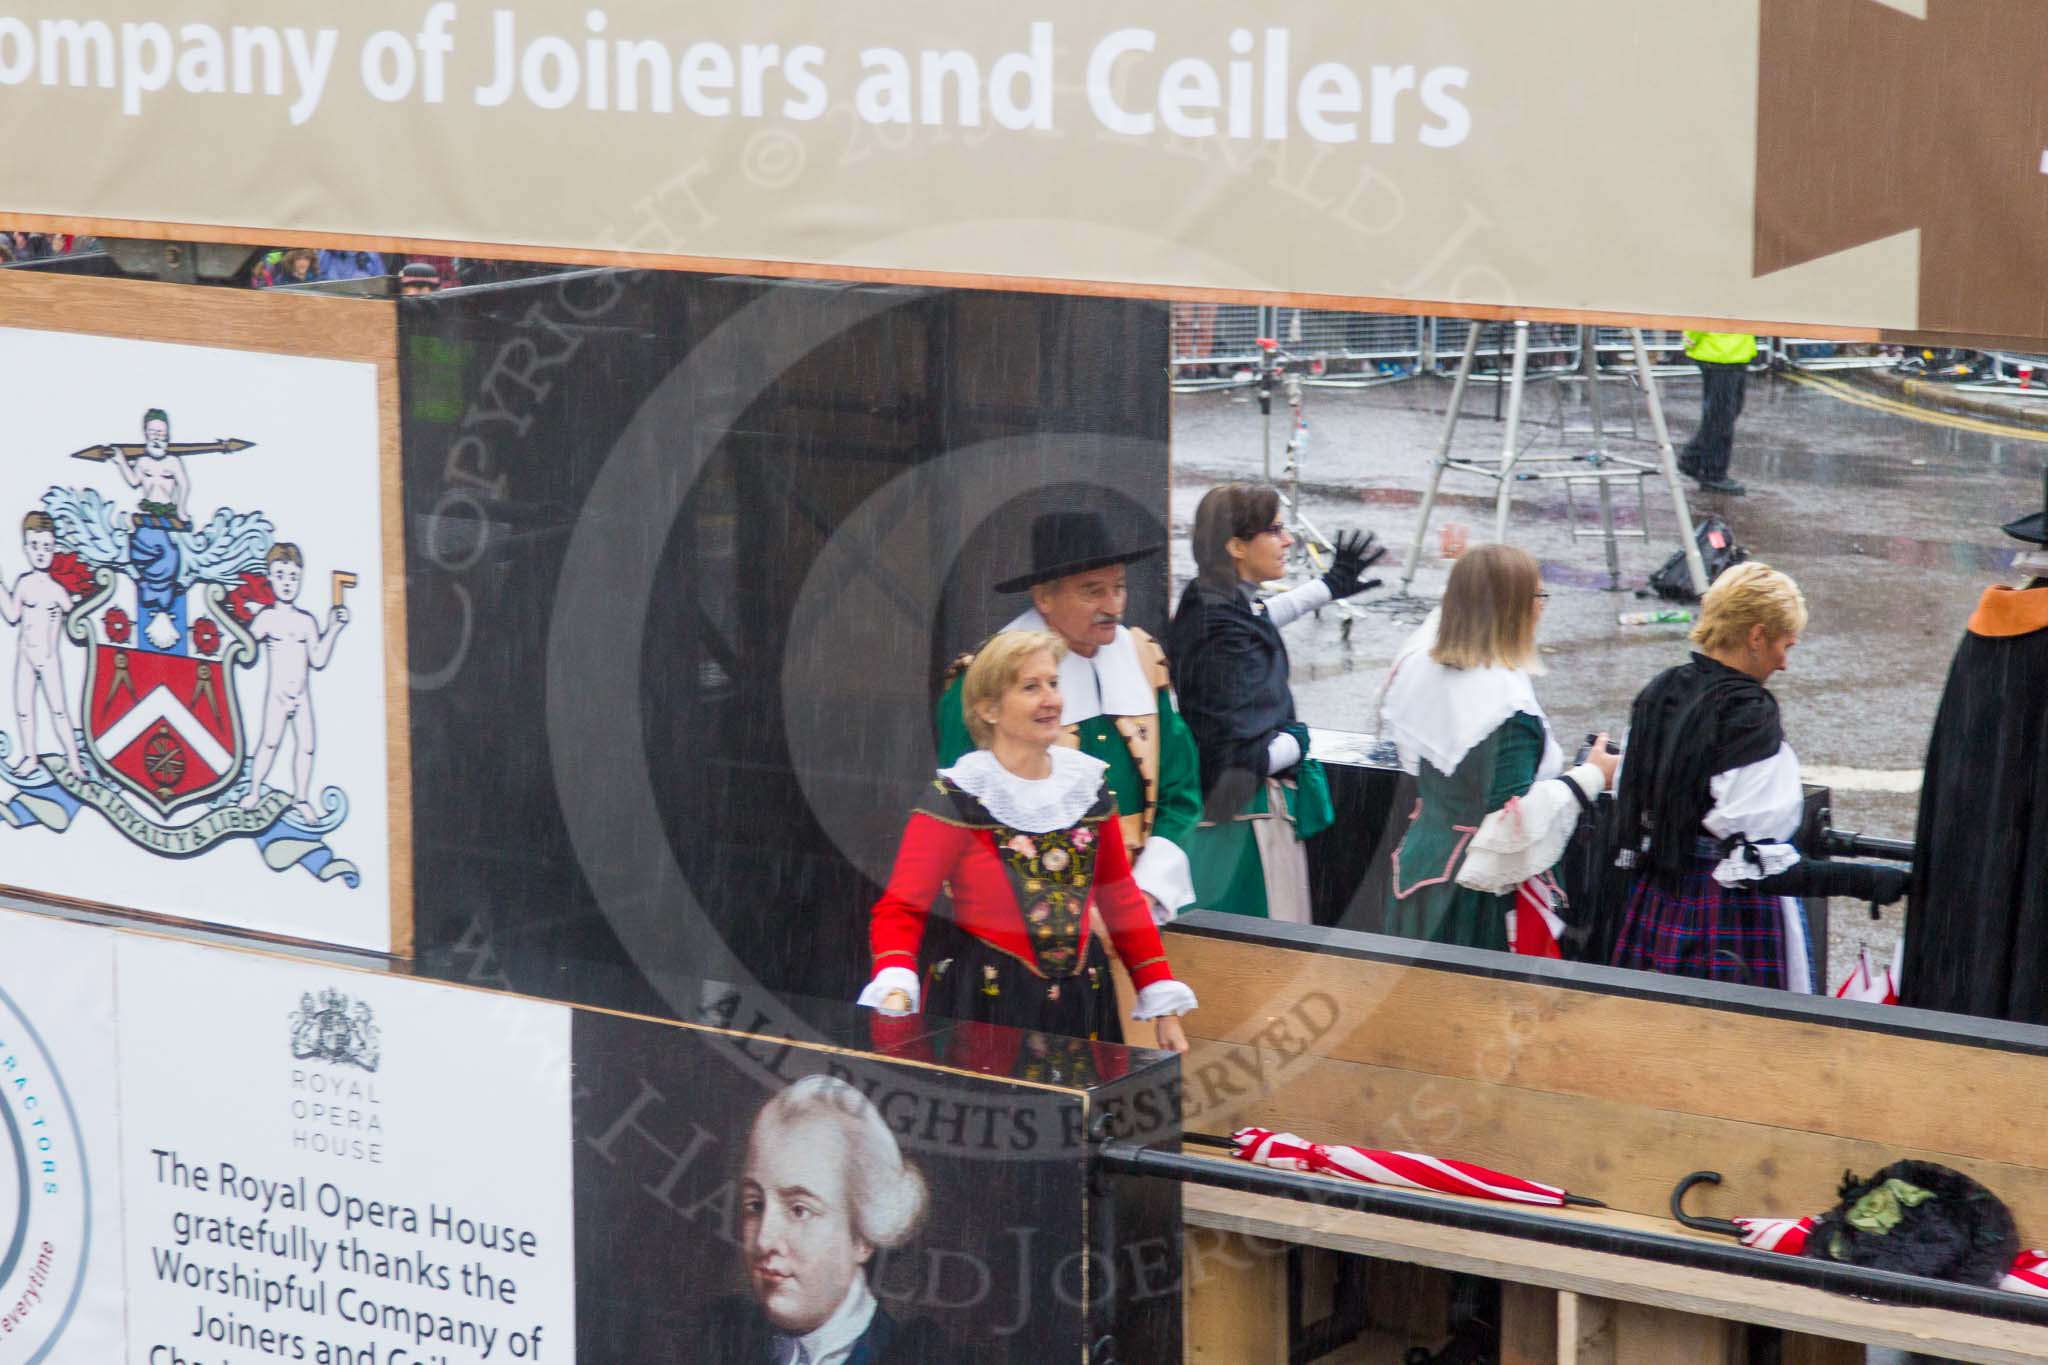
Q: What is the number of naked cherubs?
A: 2